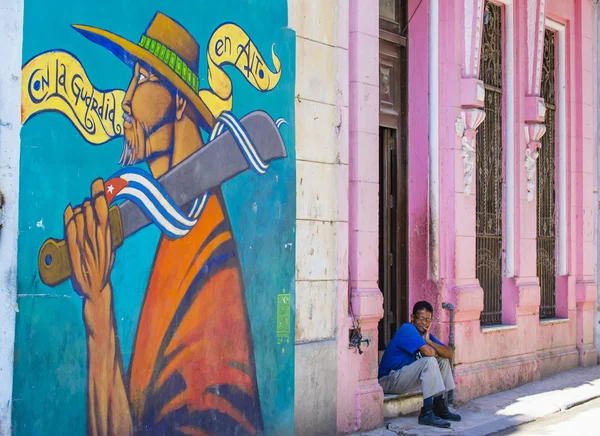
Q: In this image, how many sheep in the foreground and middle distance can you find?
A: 0